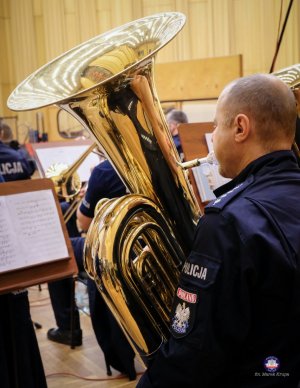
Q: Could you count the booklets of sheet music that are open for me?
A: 3